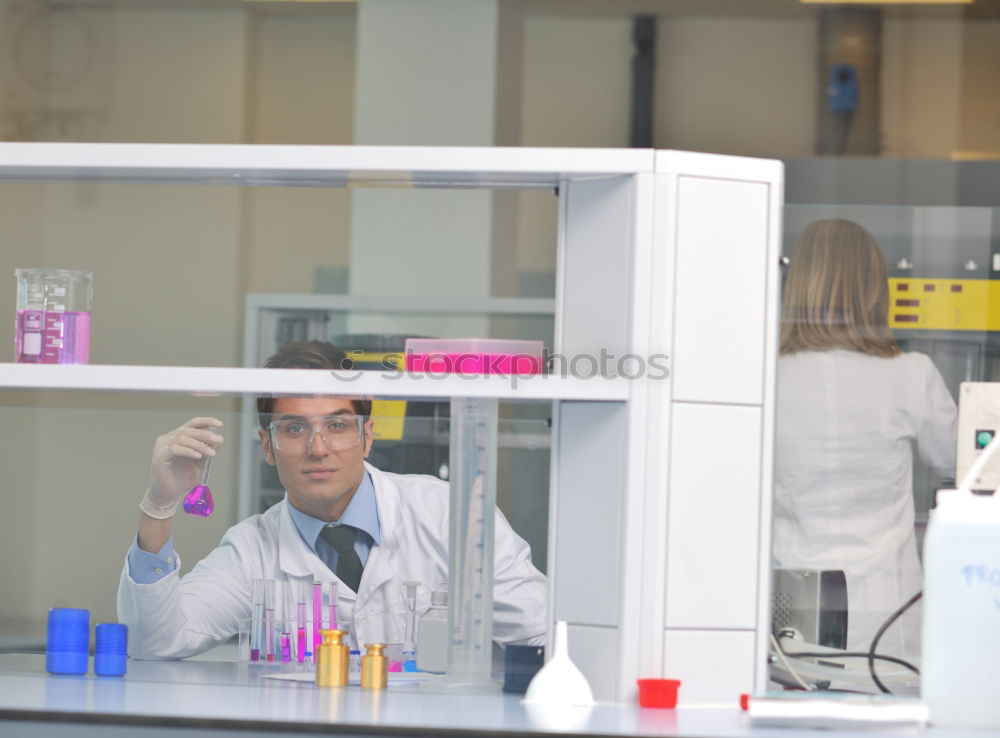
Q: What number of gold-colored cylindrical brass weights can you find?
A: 2